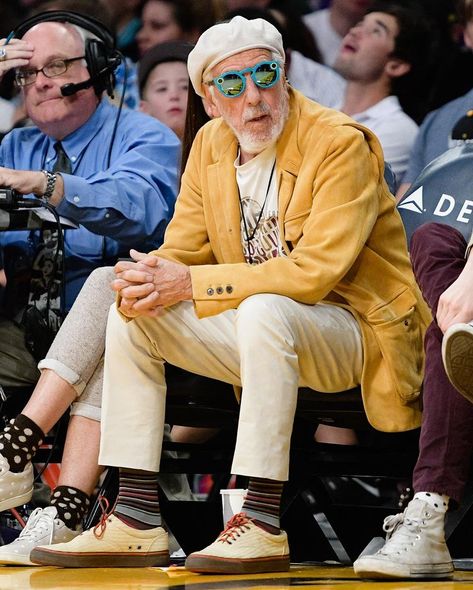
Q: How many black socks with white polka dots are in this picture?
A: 2